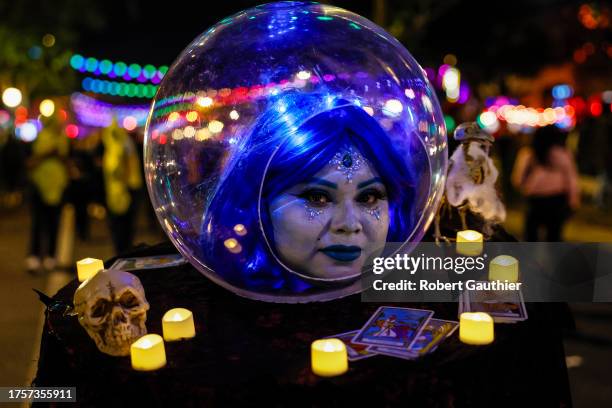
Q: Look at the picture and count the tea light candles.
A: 7